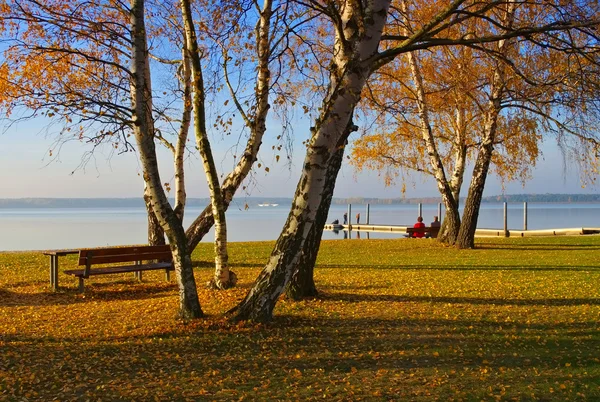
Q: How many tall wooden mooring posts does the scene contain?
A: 6